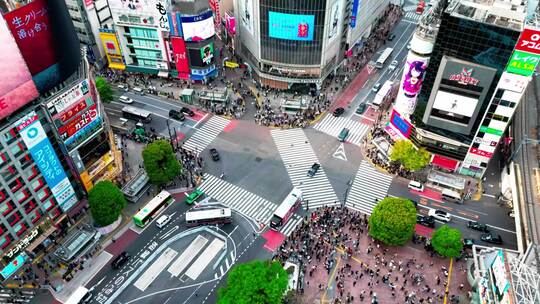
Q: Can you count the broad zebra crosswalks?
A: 5